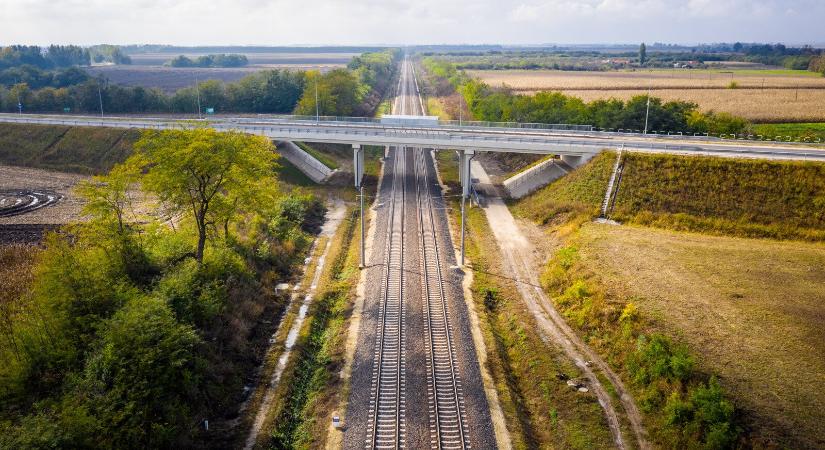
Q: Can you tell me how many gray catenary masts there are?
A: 2